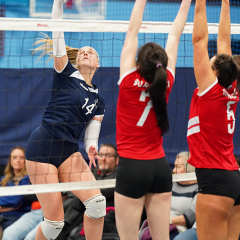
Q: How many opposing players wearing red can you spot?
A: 2